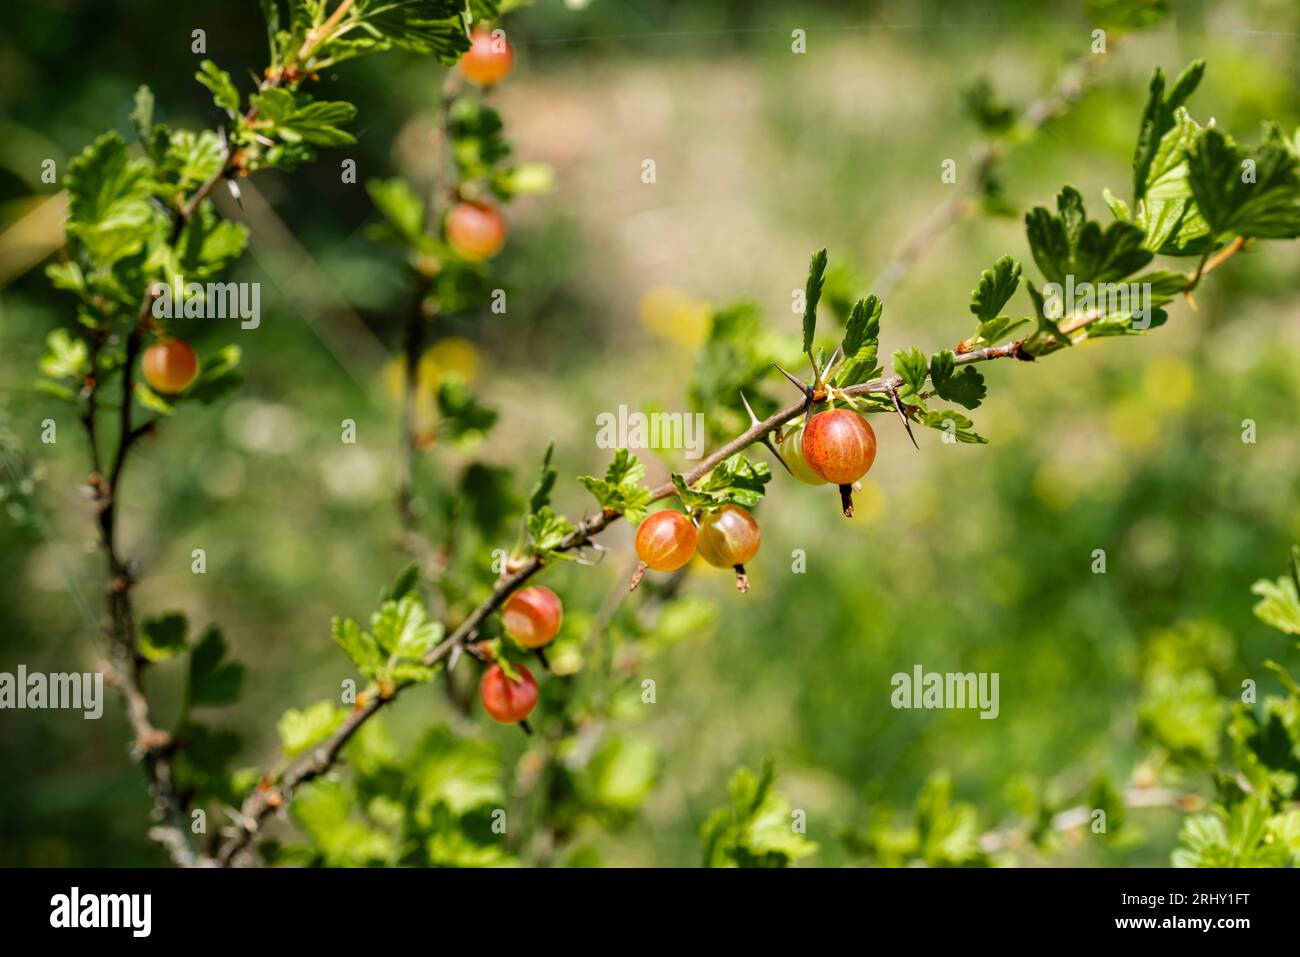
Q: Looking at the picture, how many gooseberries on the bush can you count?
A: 9